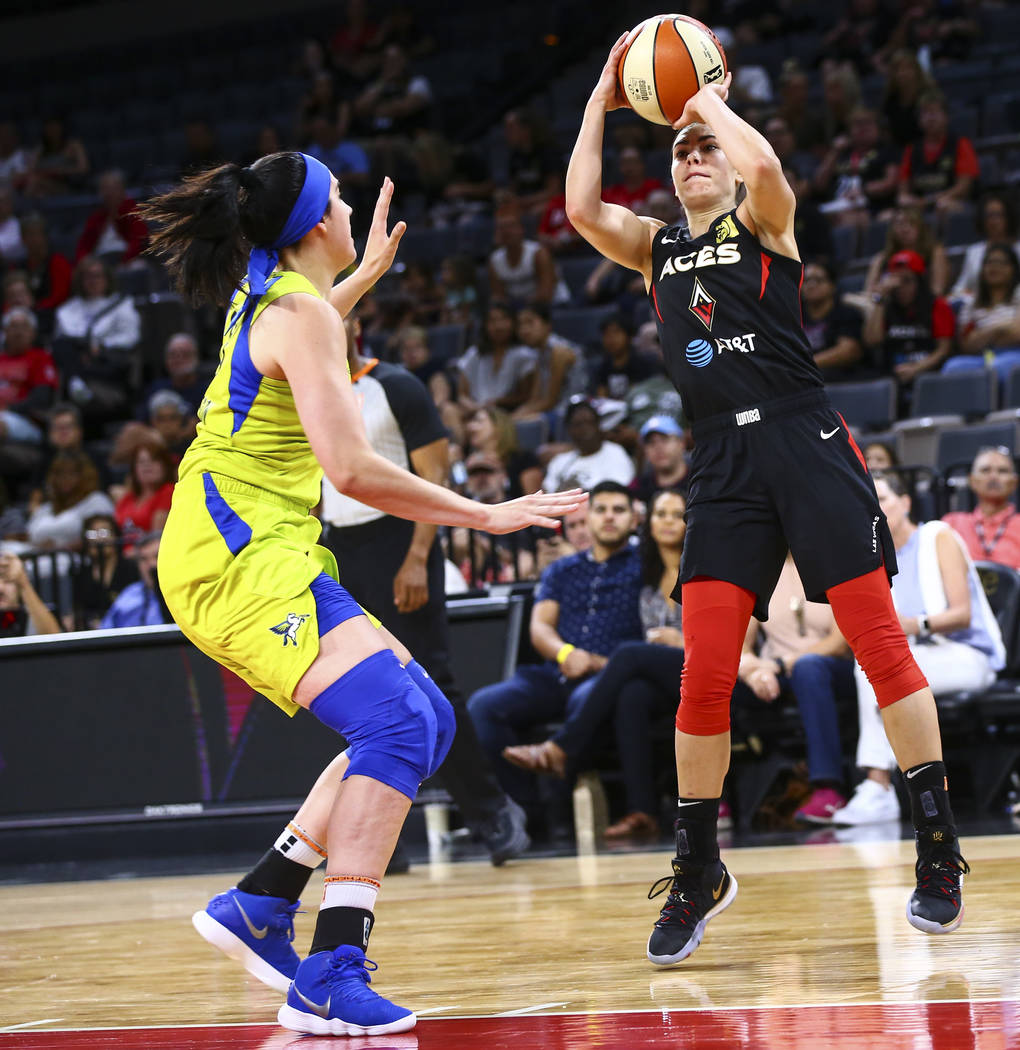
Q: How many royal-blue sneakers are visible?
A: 2